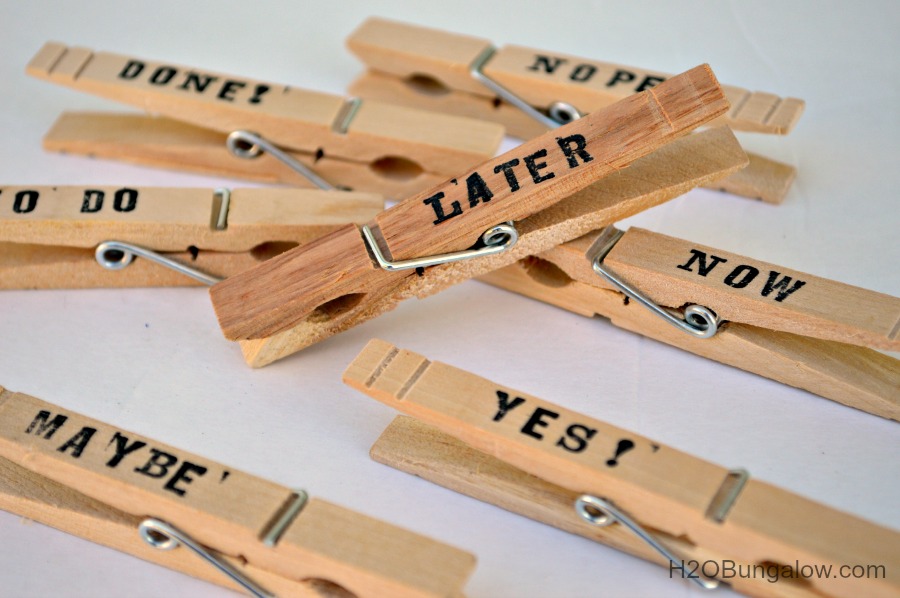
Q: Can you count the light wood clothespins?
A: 6